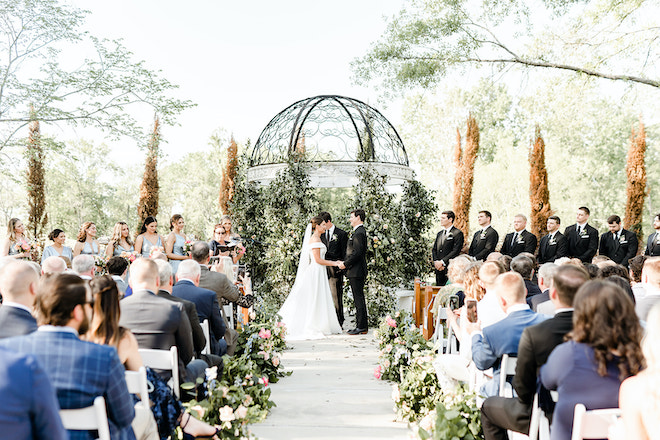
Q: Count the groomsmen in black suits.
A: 7